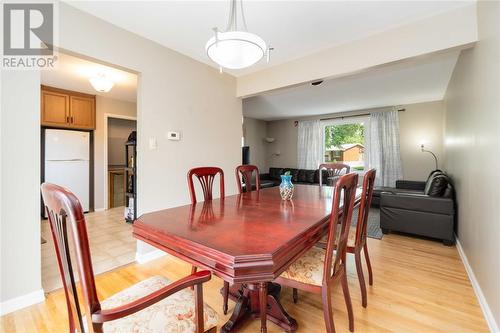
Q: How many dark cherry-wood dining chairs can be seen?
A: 6